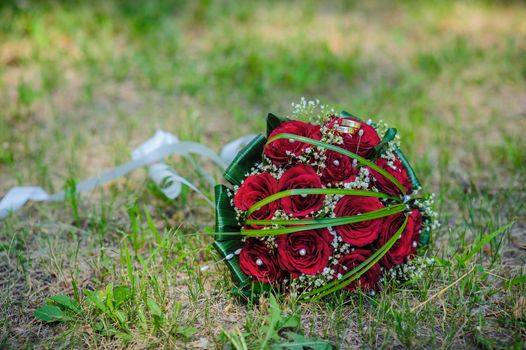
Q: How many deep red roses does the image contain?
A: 11